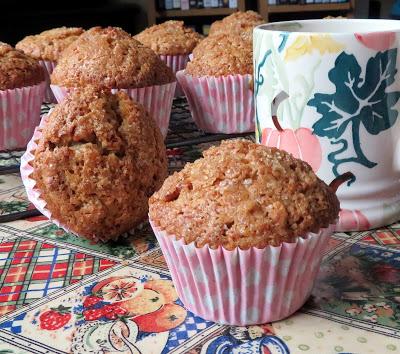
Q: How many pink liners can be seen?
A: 7